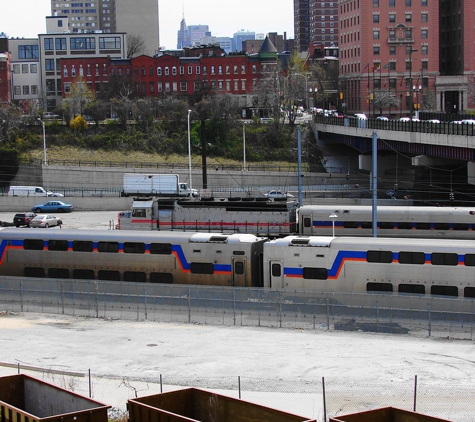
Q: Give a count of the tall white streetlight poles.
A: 3